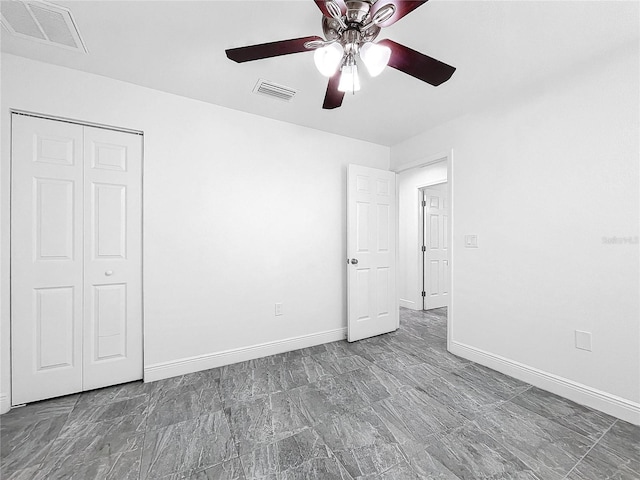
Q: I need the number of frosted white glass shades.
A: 3